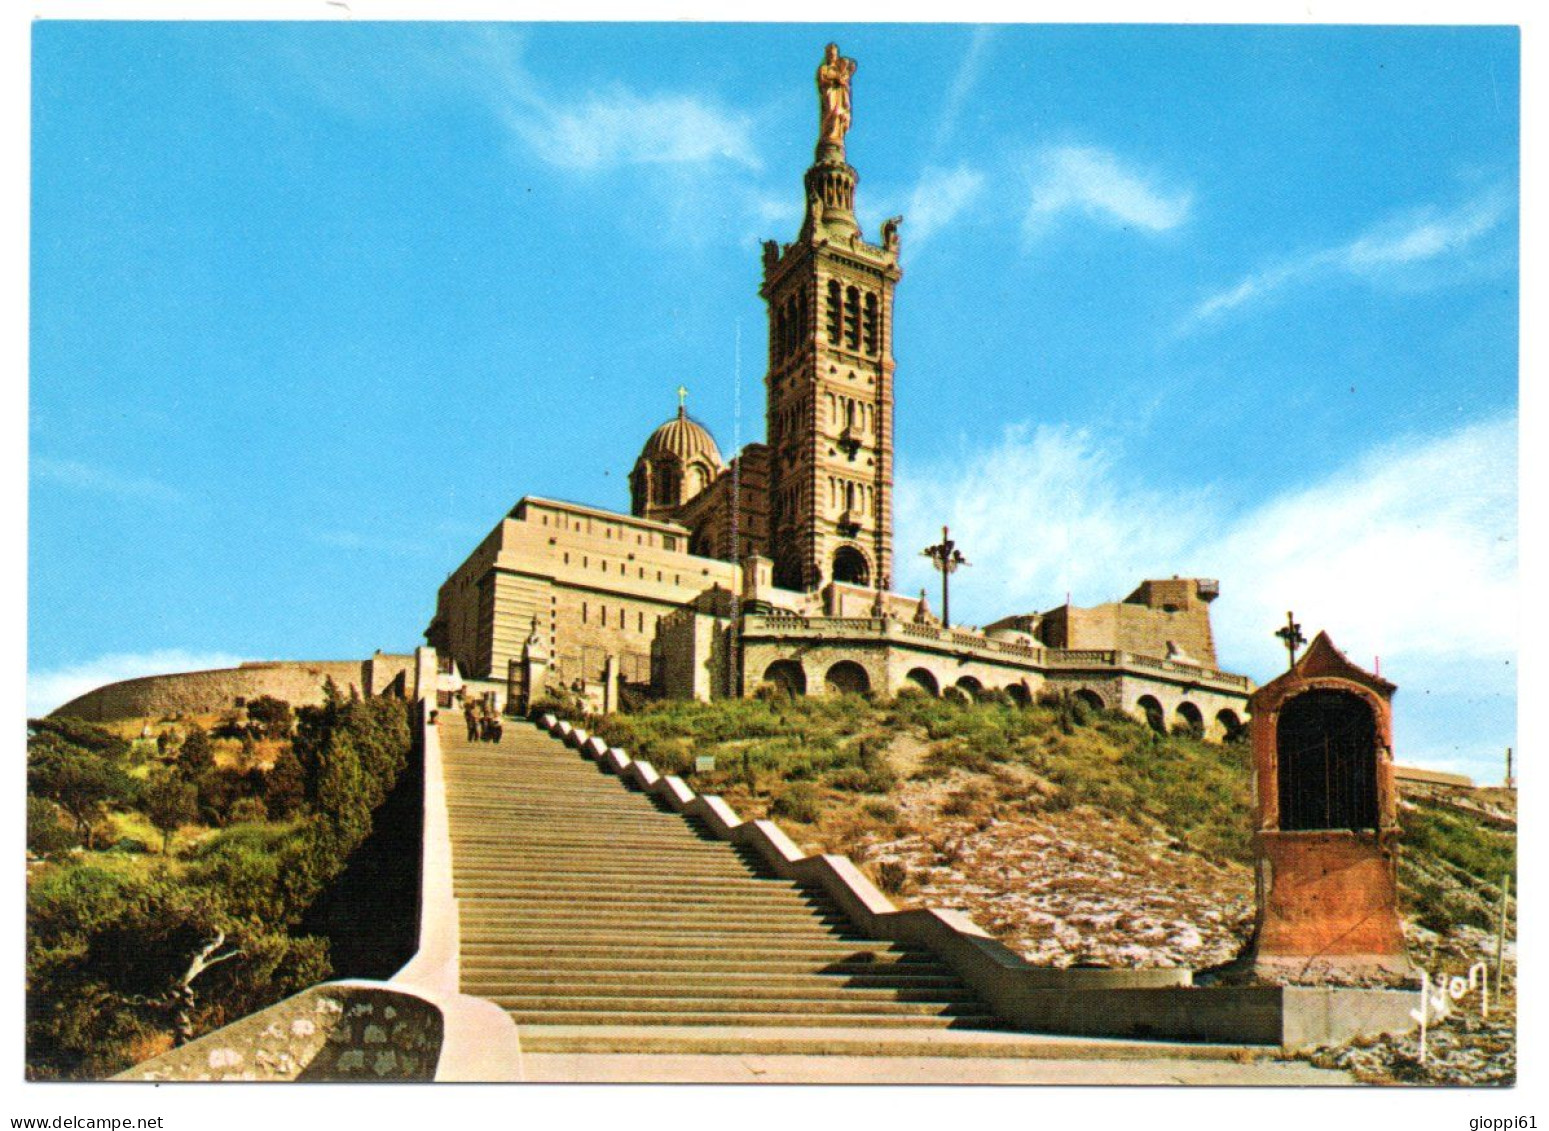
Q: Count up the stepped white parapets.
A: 11